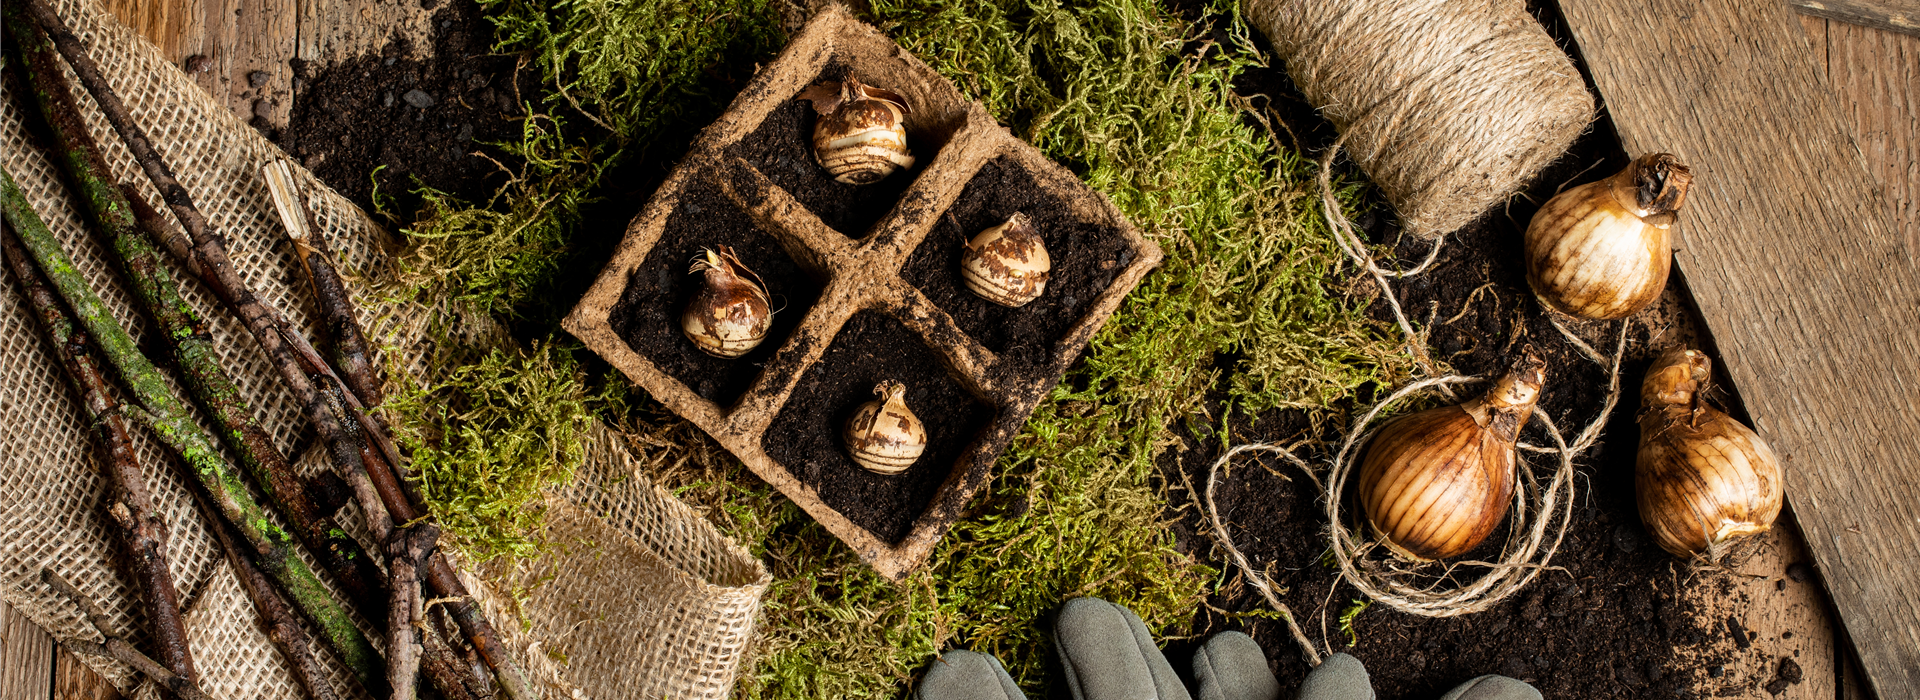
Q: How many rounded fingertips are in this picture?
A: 5